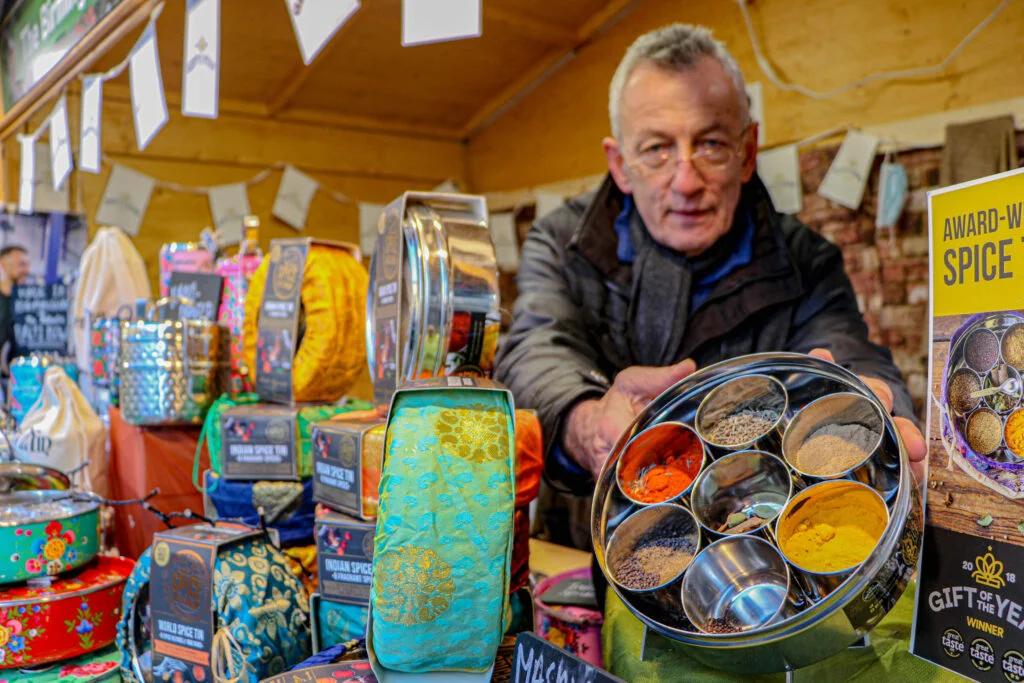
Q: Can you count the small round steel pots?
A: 7